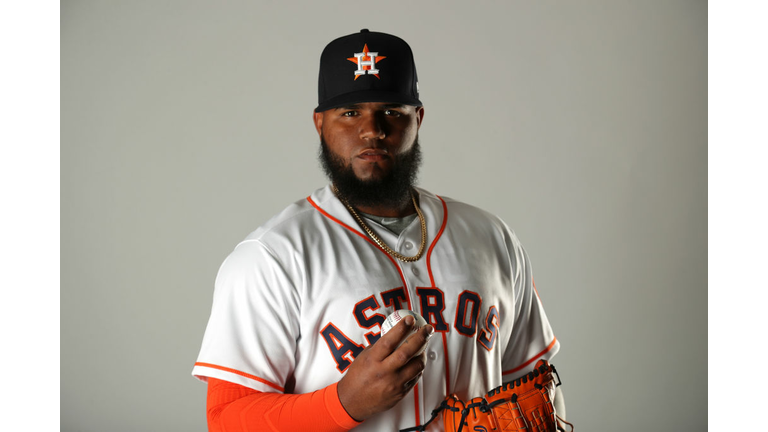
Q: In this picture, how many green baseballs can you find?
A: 0